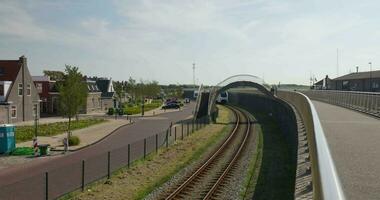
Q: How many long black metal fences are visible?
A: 1